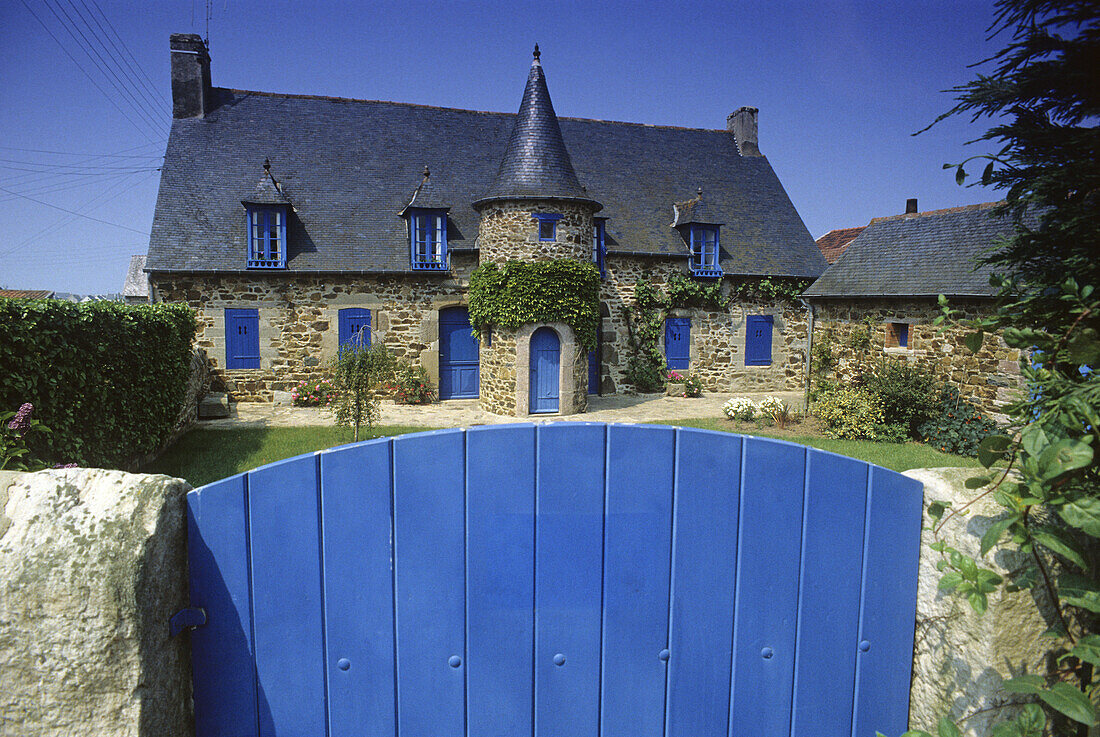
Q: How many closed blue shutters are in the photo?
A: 4